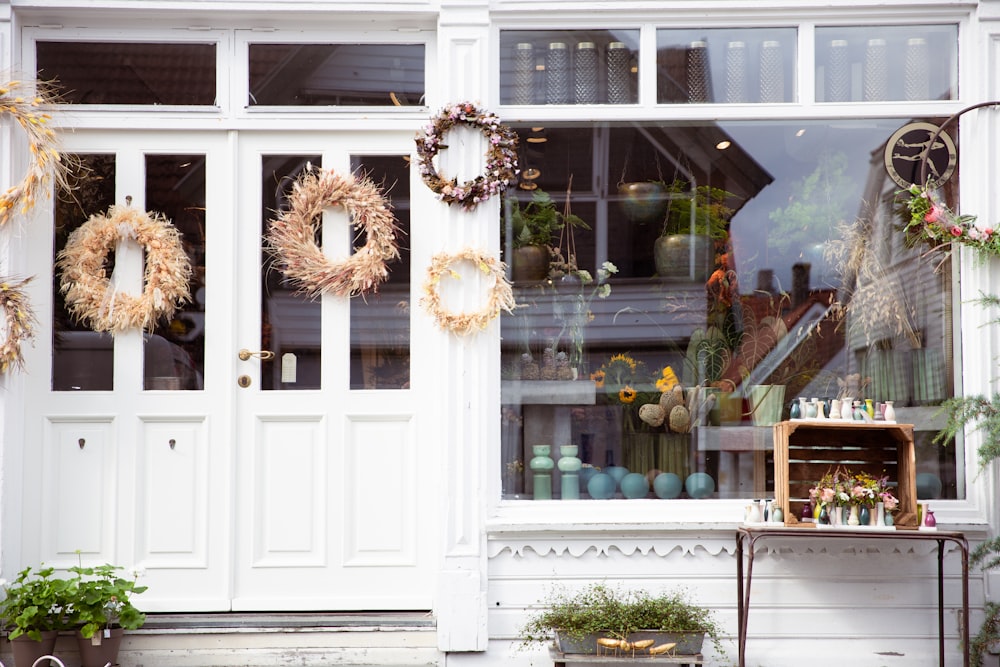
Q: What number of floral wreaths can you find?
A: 7